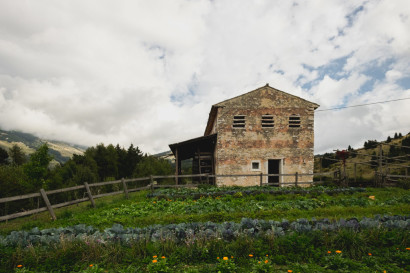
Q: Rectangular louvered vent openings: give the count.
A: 3